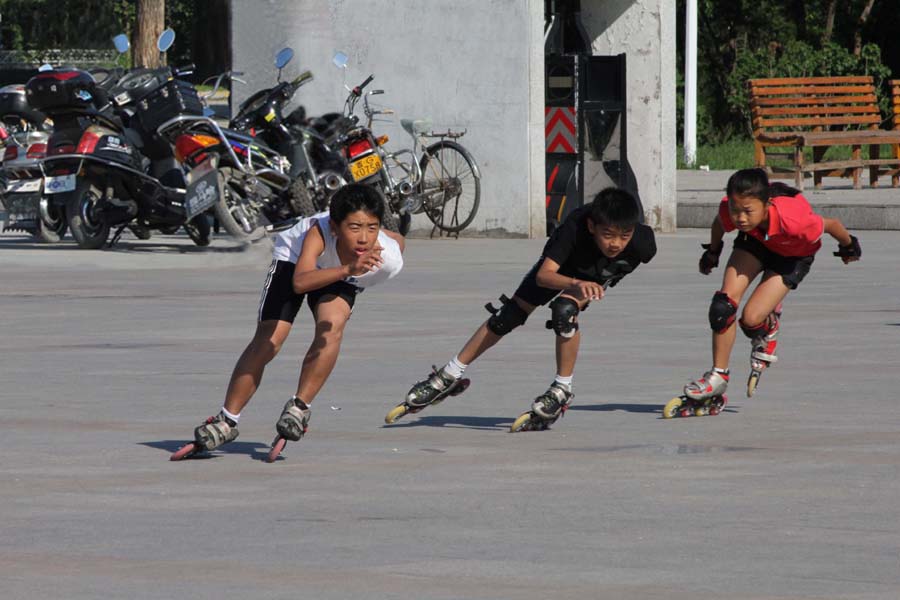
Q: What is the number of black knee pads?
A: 4